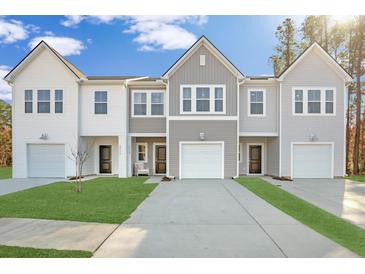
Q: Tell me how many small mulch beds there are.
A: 3